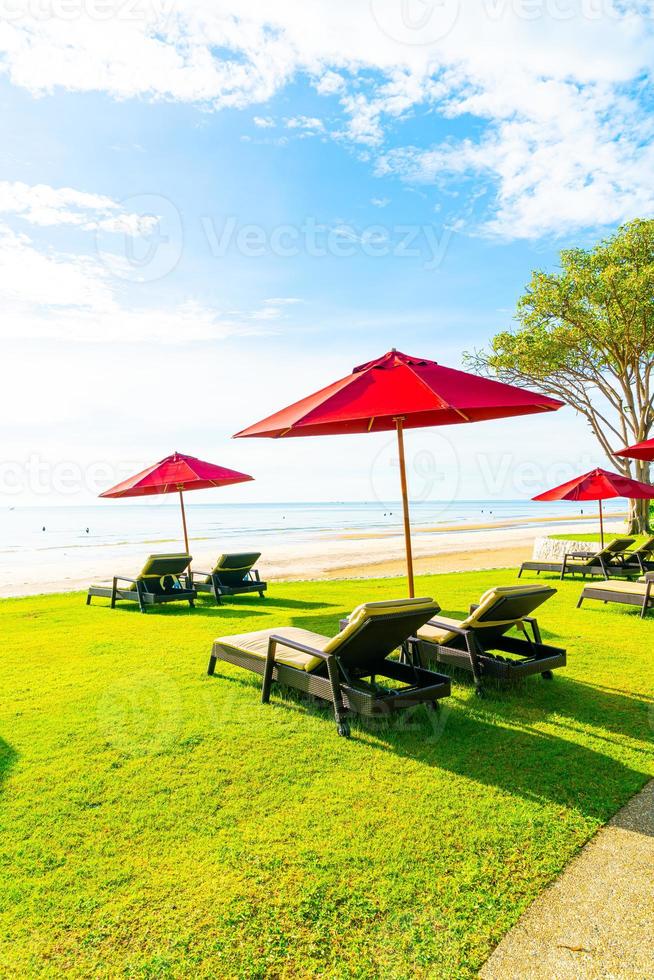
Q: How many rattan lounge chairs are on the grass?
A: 7